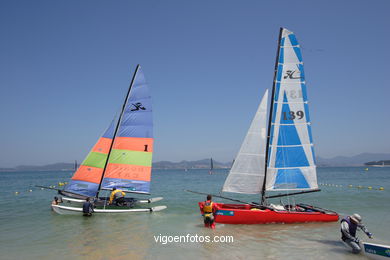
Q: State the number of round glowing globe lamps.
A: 0